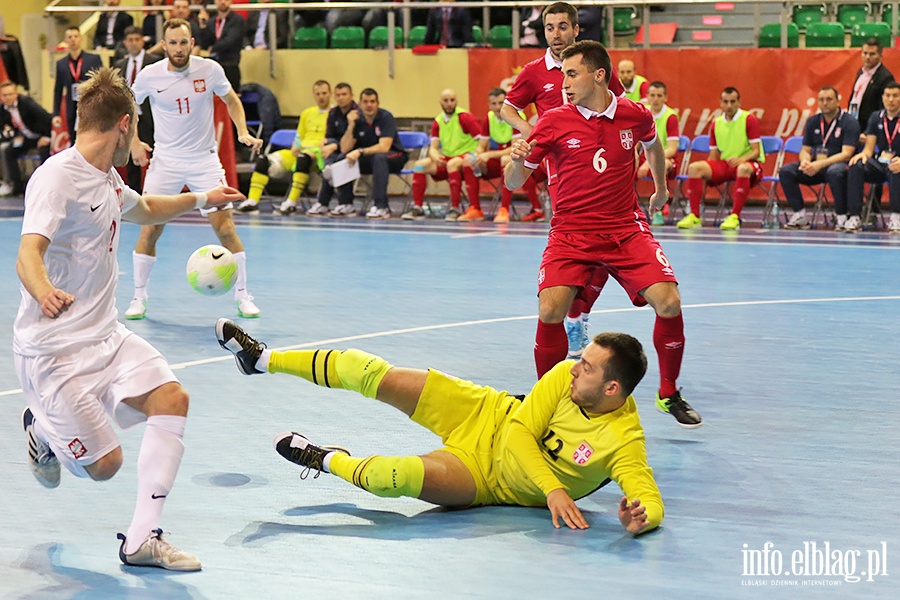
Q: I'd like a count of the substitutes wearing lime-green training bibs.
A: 5